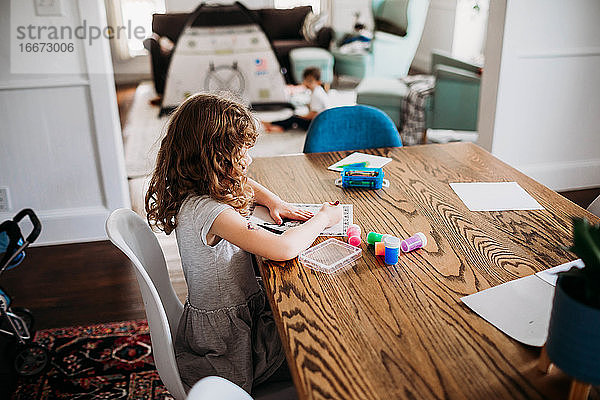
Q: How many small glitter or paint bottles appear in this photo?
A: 5